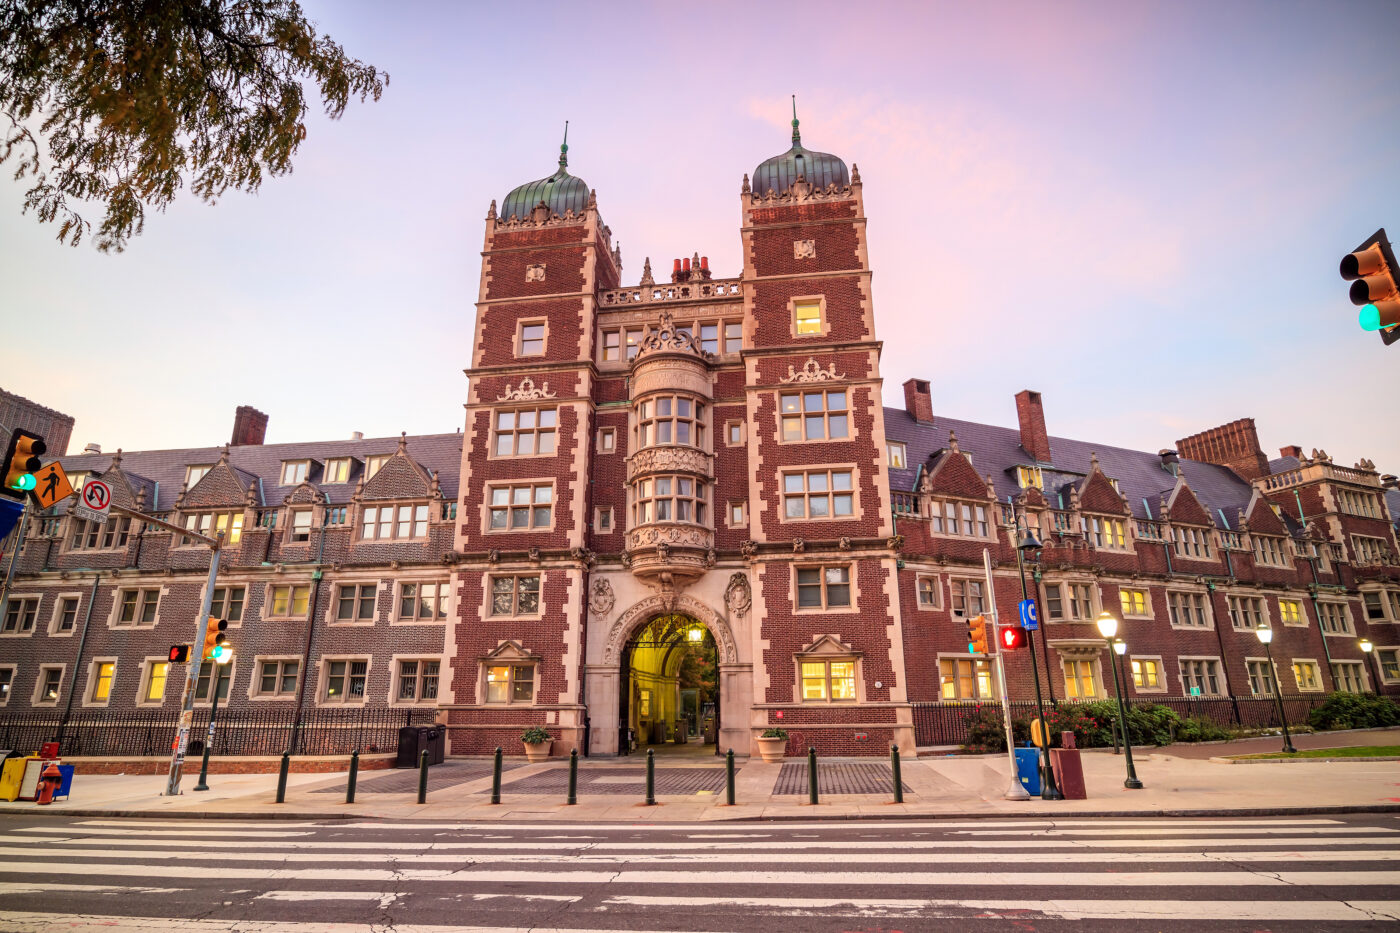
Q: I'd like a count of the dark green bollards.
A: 9